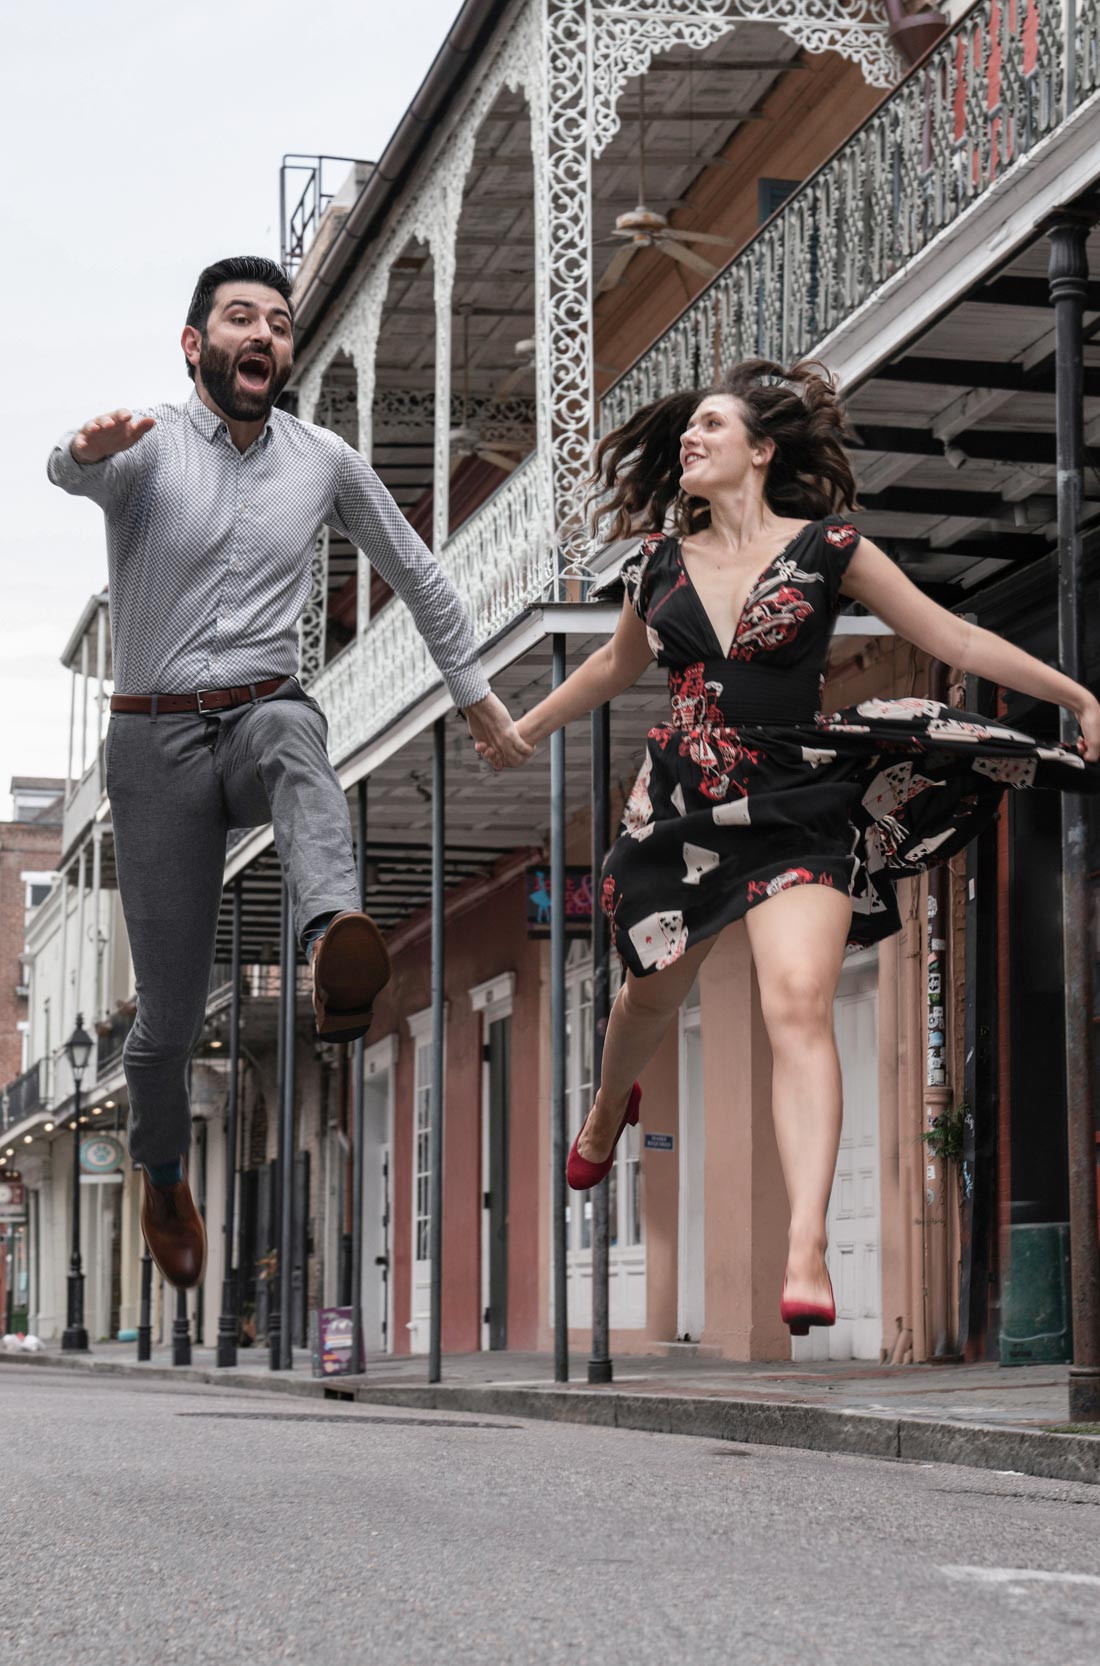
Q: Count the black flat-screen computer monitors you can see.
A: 0